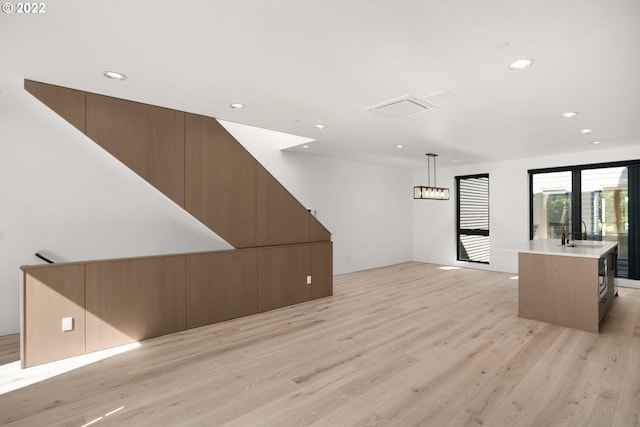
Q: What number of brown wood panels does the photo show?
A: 10